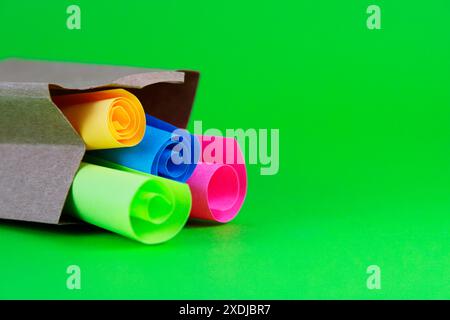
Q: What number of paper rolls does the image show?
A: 4